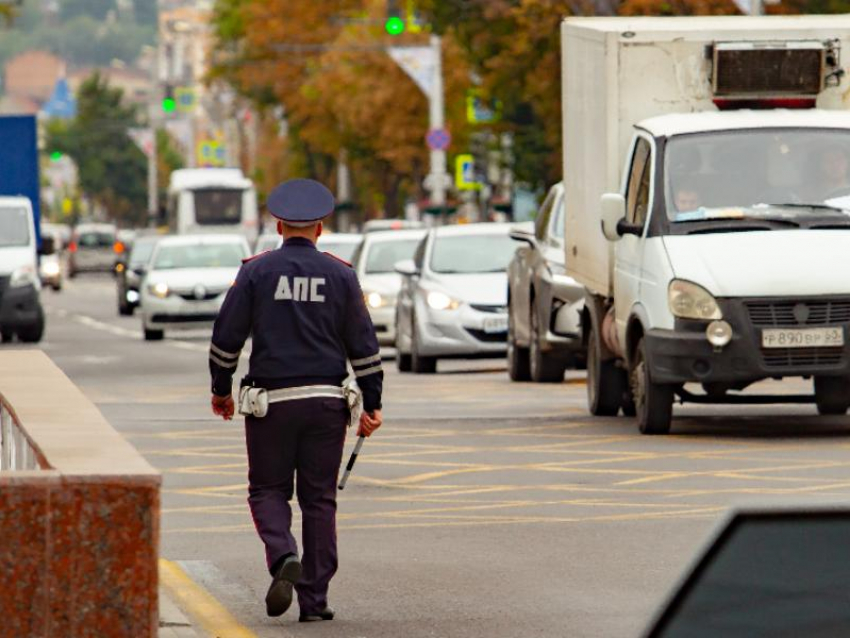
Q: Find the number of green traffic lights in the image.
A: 3